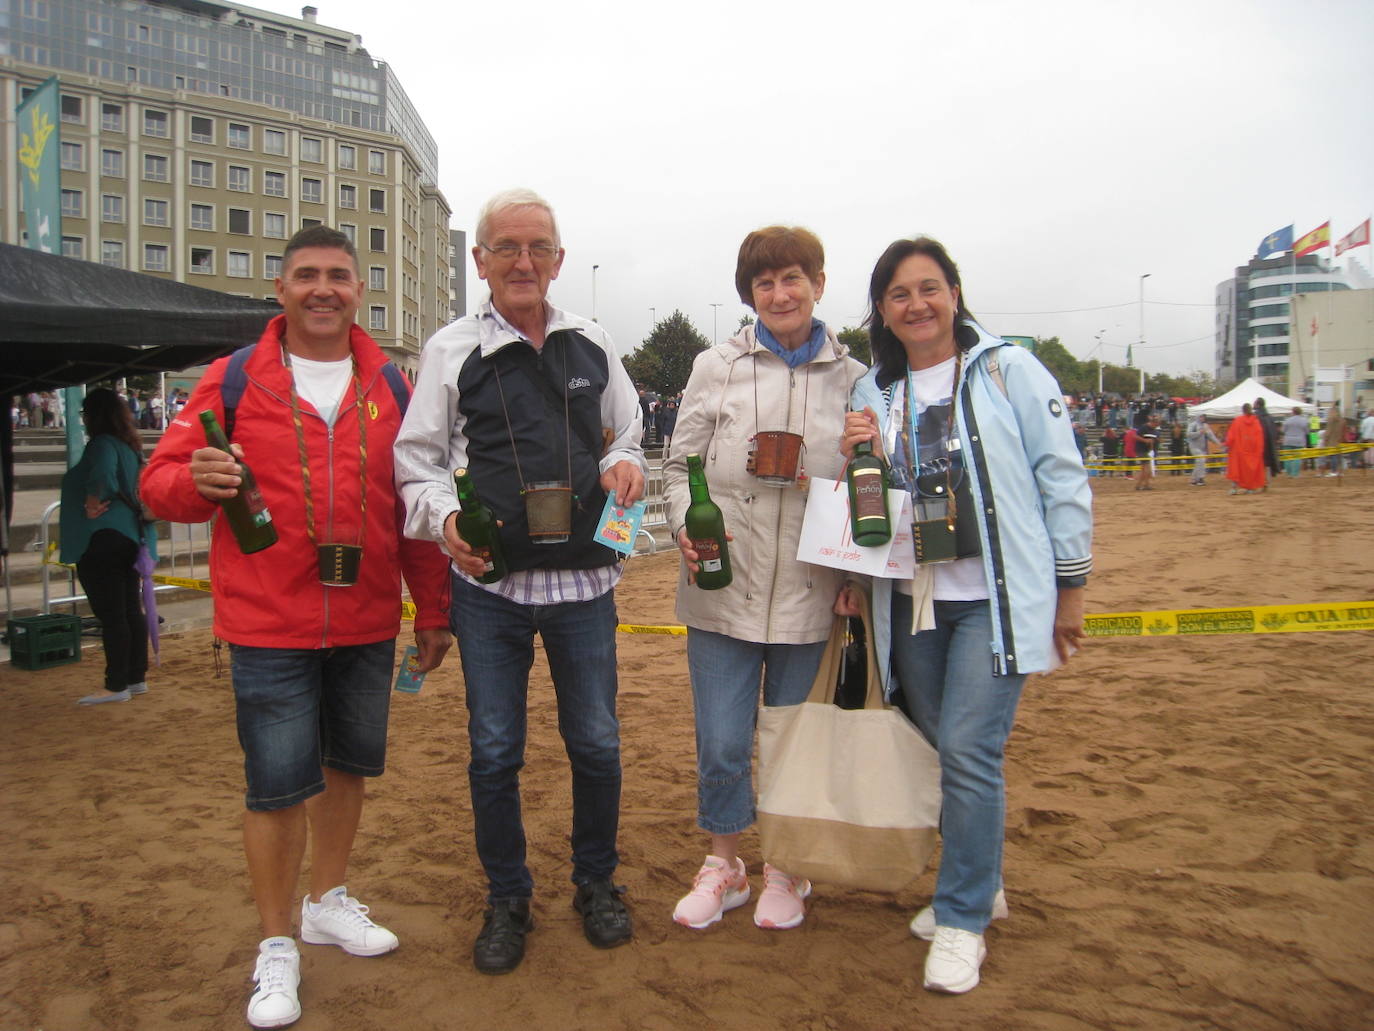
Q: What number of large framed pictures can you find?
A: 0